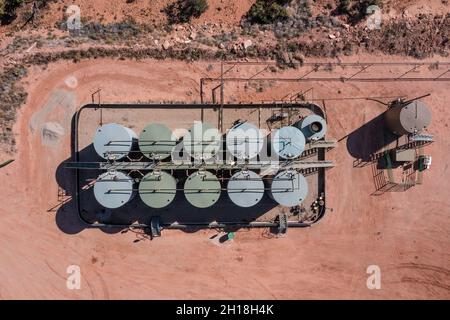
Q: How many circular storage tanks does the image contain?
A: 12